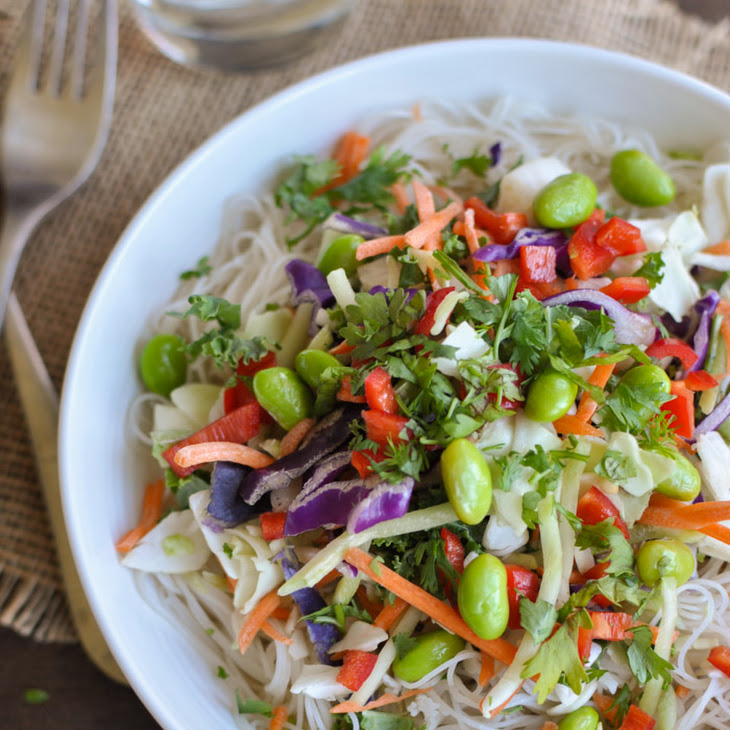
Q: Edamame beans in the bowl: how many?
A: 14